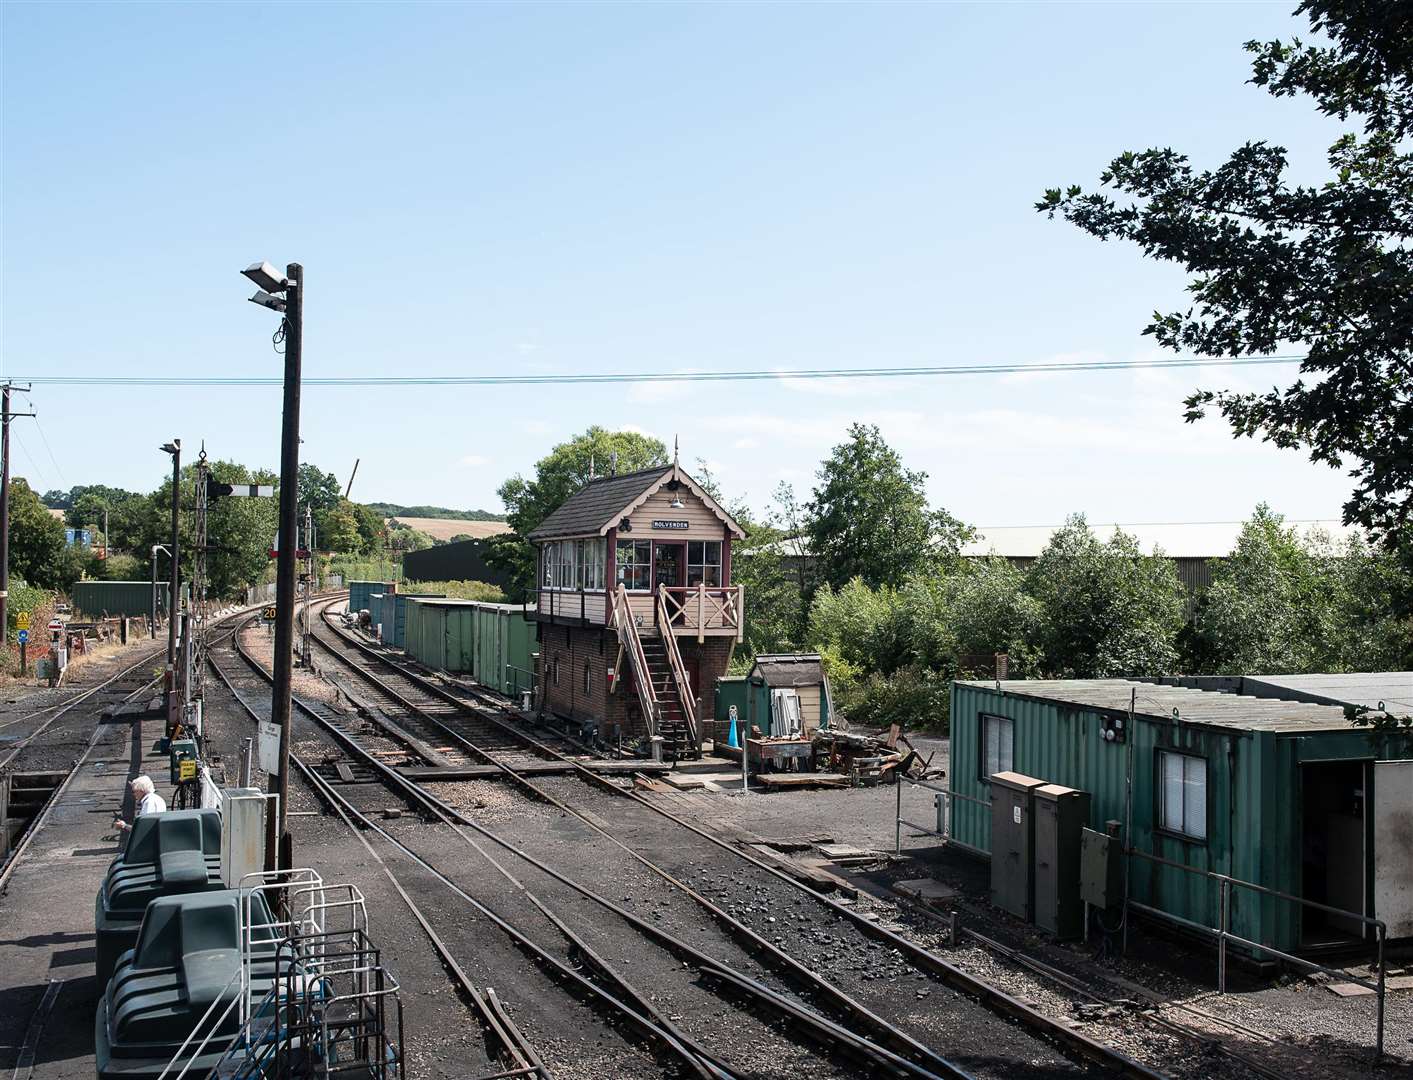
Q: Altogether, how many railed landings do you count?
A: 1